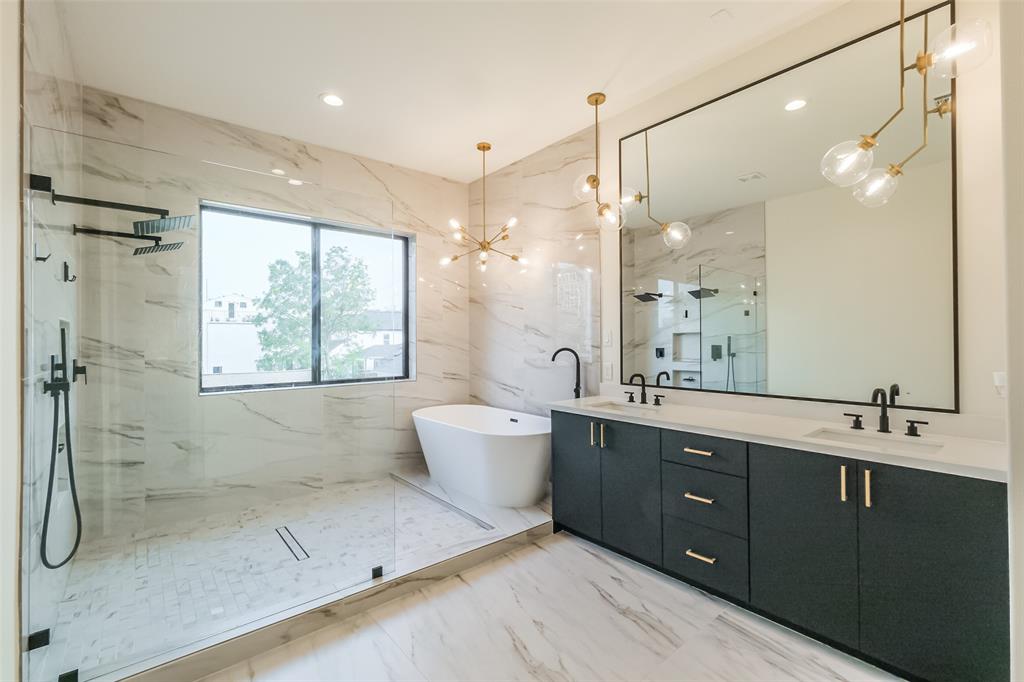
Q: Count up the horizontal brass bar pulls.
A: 3